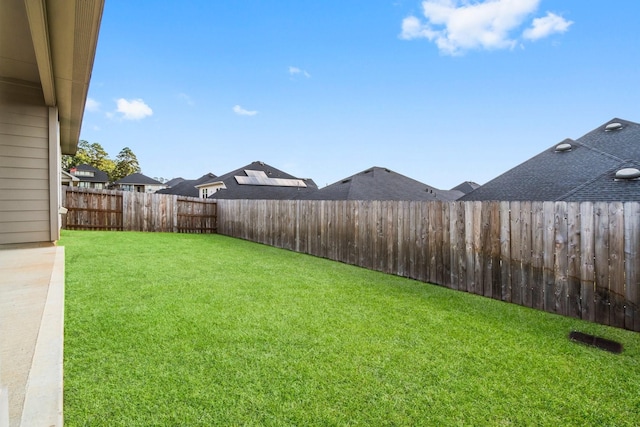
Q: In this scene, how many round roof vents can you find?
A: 3